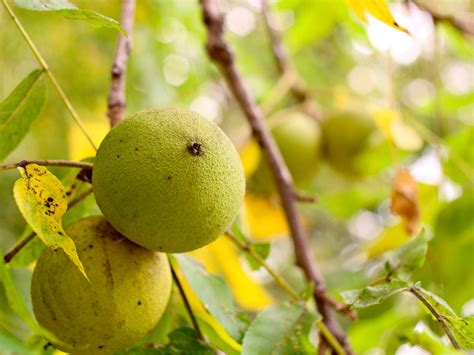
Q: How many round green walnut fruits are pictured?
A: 4